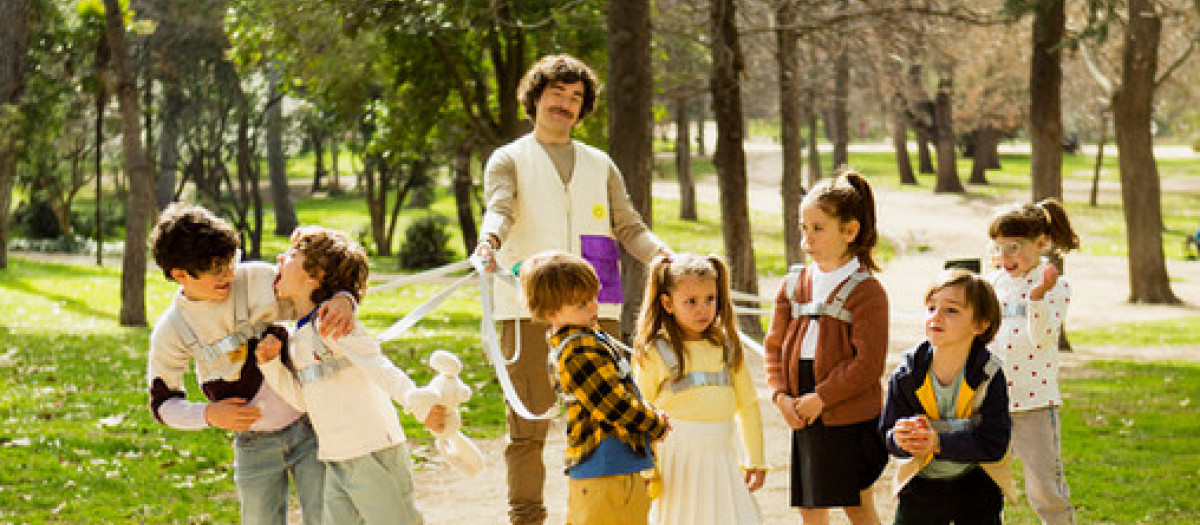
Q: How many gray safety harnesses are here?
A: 7